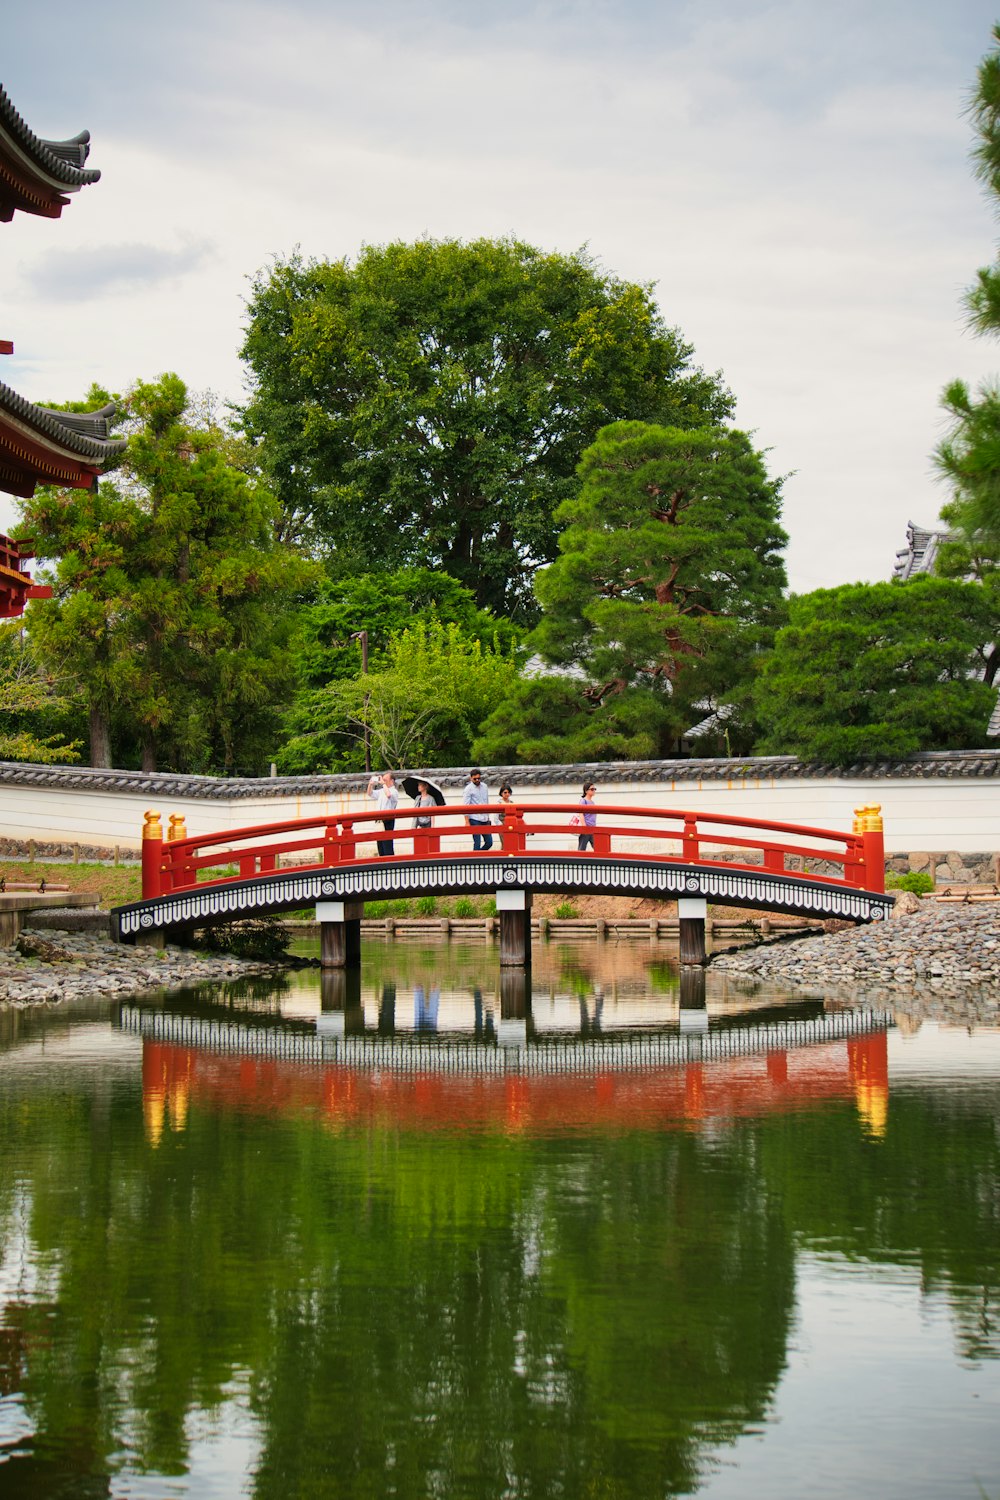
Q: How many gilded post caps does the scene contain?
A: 4